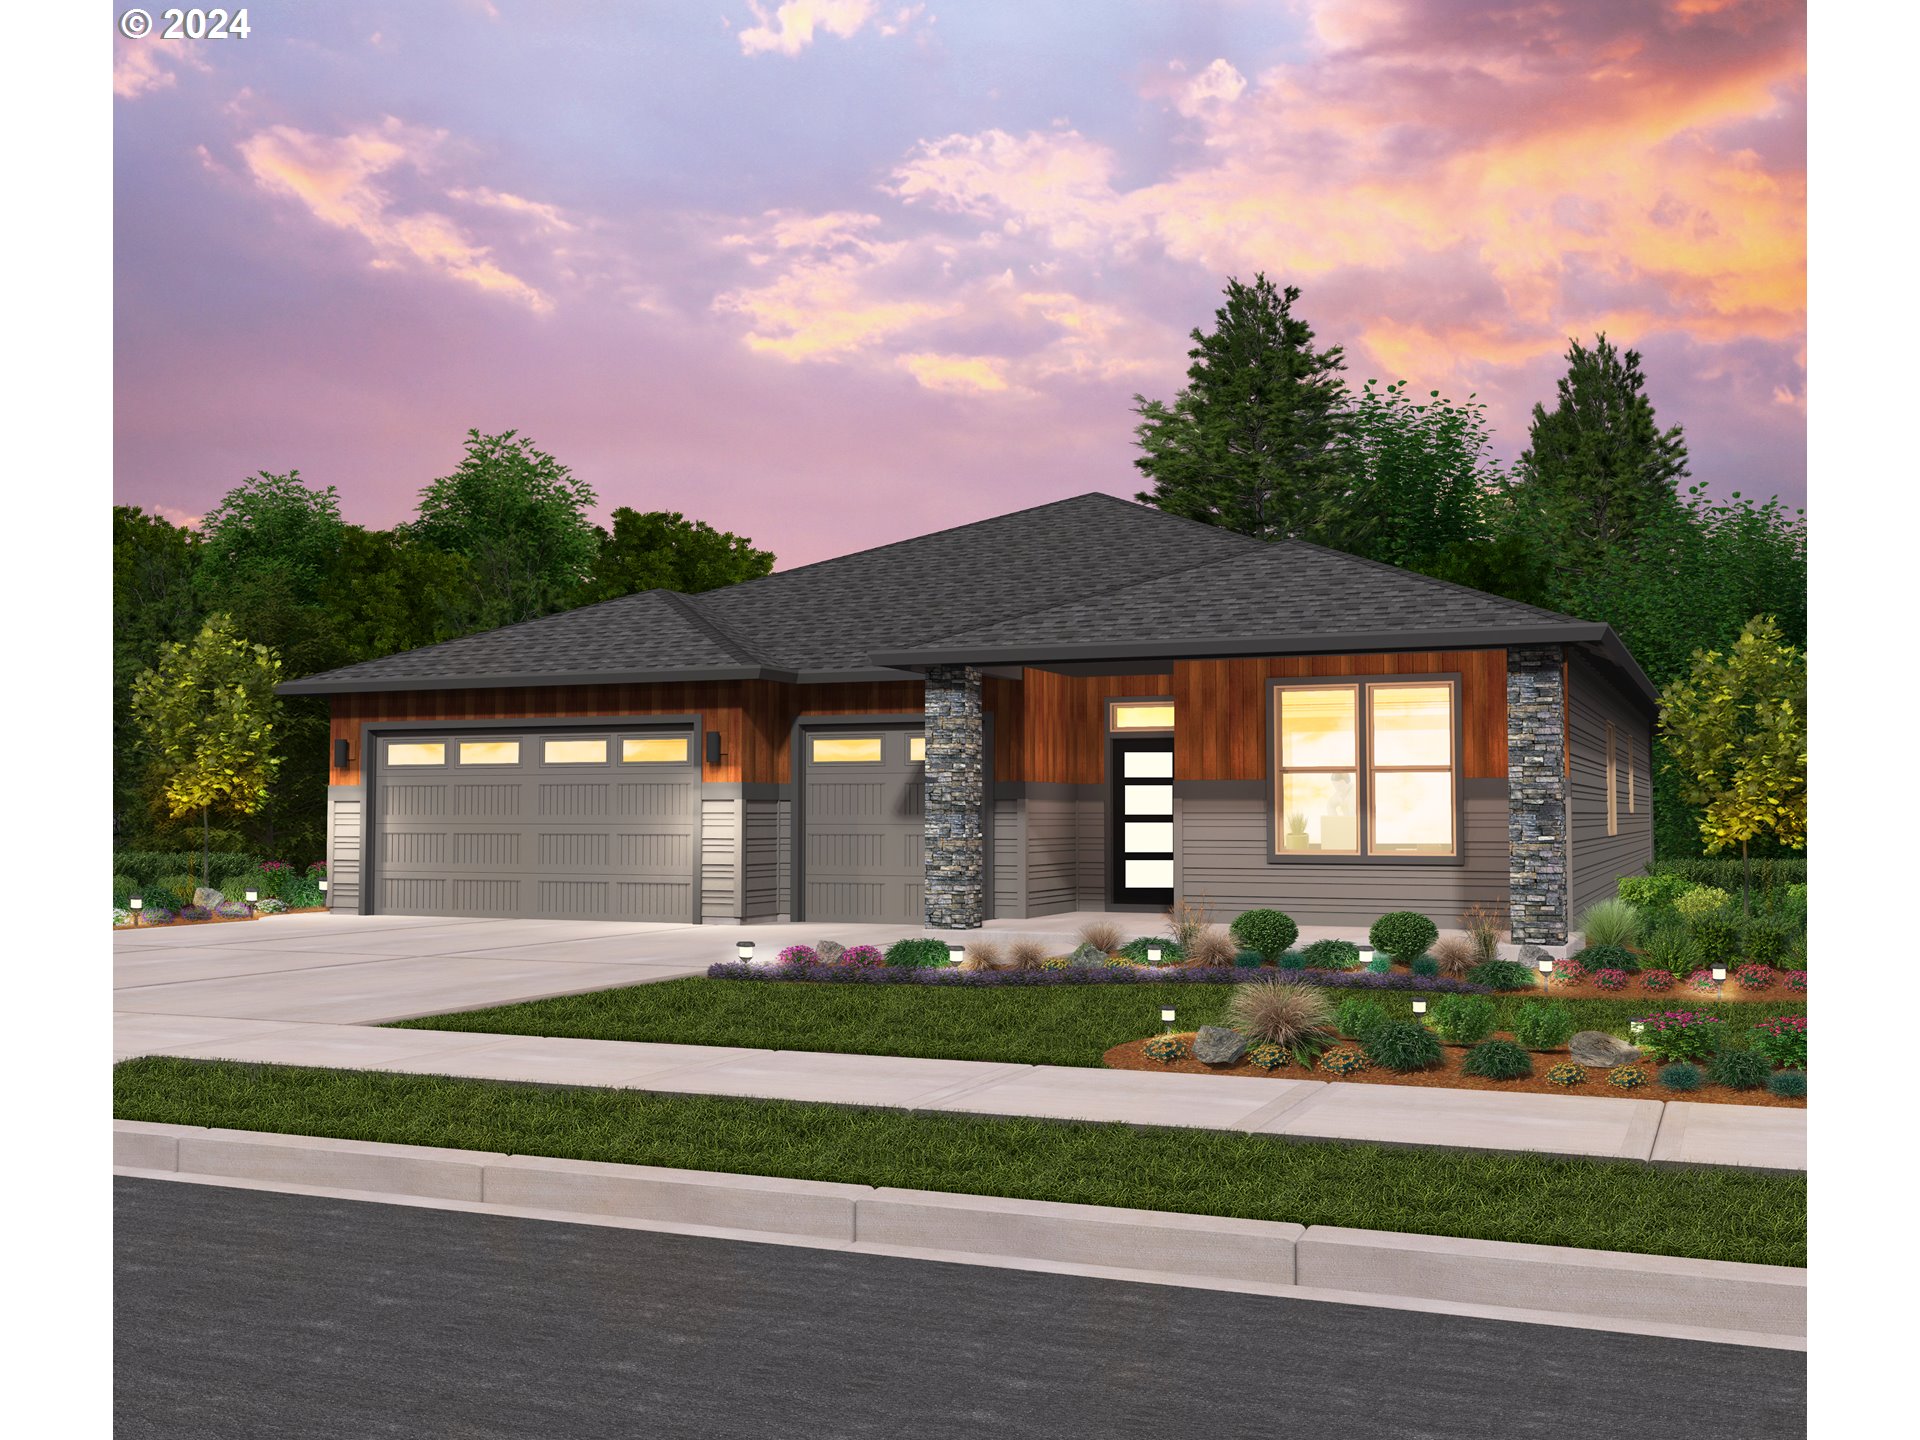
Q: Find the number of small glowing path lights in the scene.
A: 12